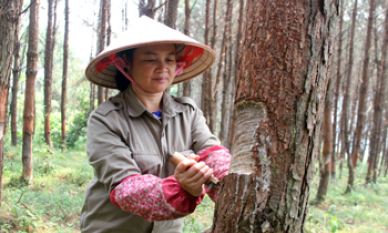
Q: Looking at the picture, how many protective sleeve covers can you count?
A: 2